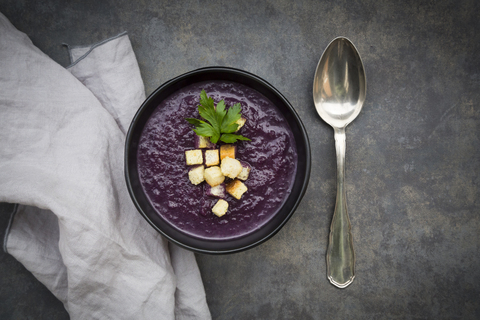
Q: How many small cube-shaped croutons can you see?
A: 12